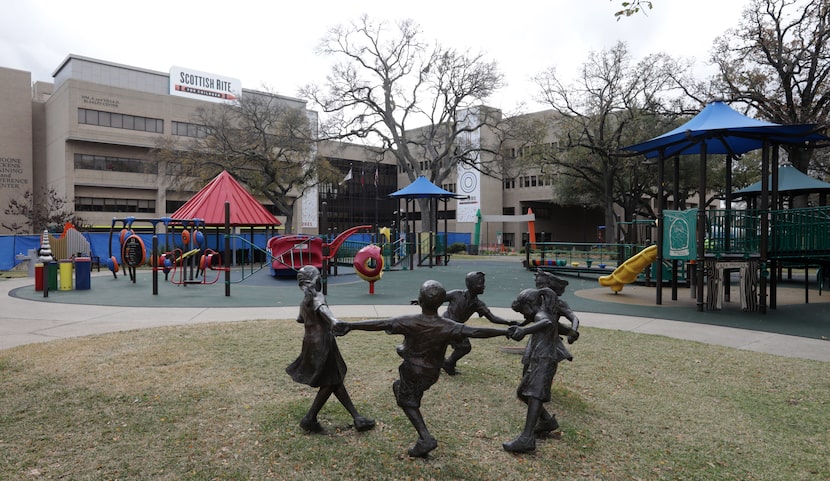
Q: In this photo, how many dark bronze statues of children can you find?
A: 5